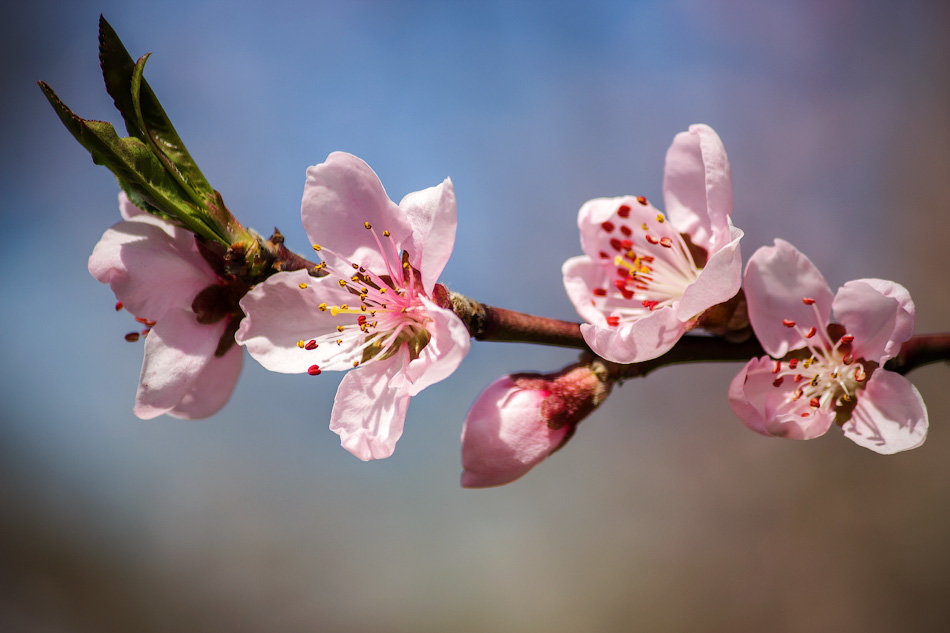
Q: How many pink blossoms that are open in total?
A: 4